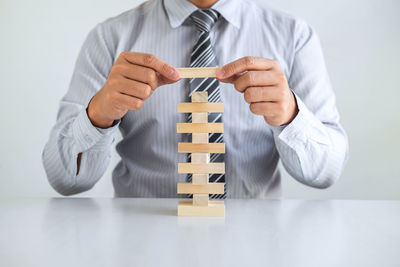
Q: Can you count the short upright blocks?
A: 6